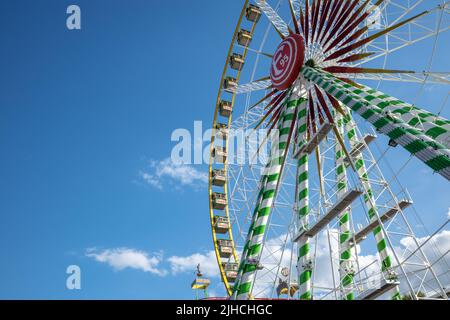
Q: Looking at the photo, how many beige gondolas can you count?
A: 12